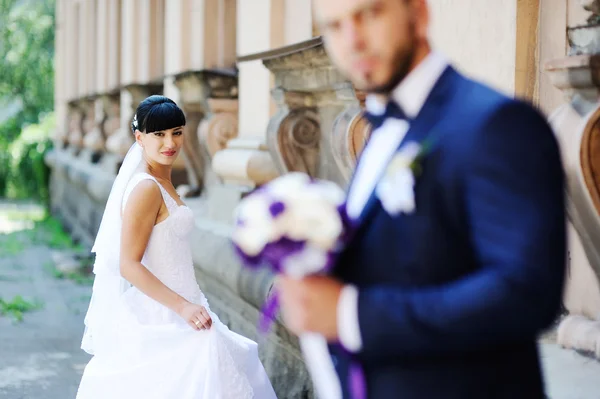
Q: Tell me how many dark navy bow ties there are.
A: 1